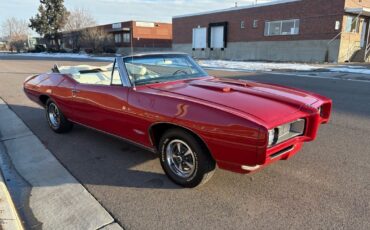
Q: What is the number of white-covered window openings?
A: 2